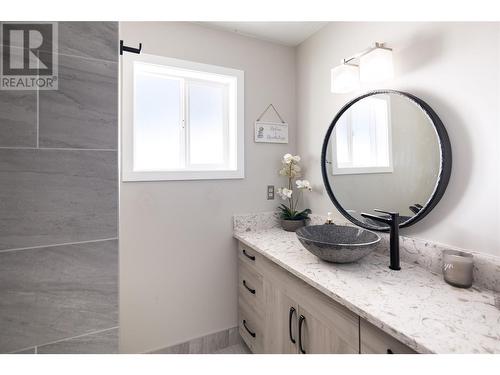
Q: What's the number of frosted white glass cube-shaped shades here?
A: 2